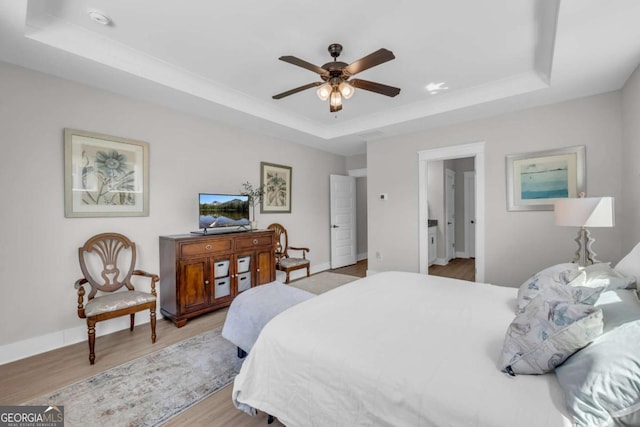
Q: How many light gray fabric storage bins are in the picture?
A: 4